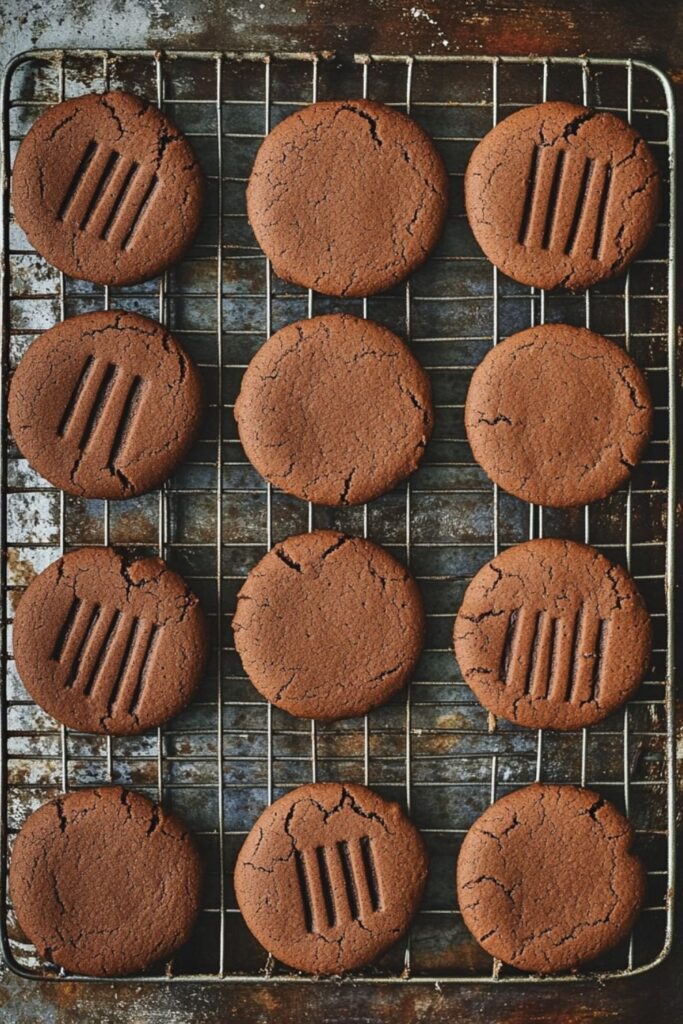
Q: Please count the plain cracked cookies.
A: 6